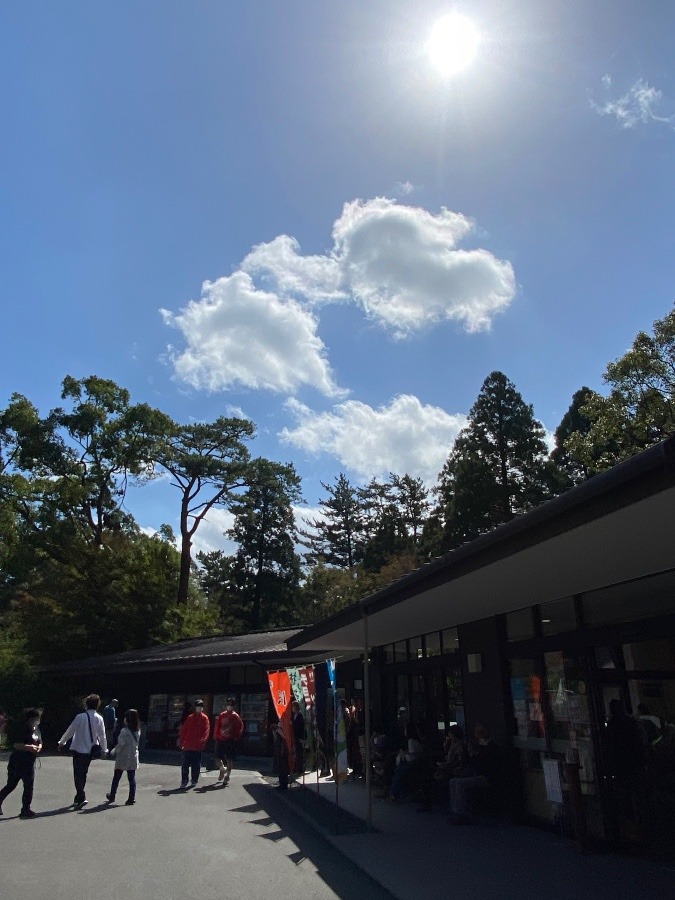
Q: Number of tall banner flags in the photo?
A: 4